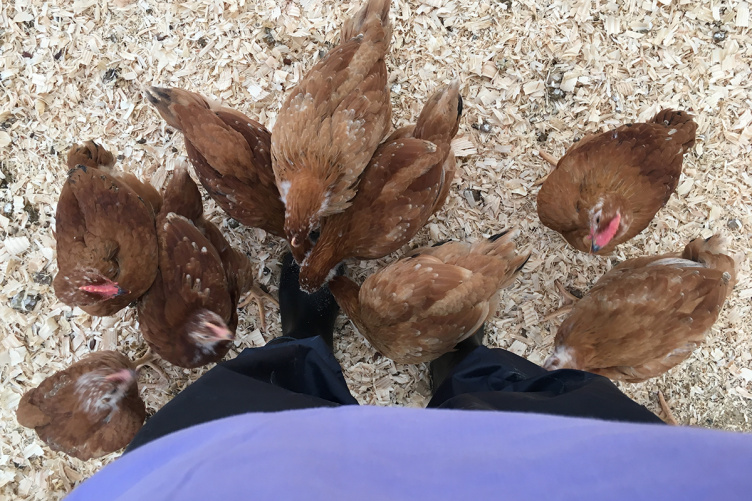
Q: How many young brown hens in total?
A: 9